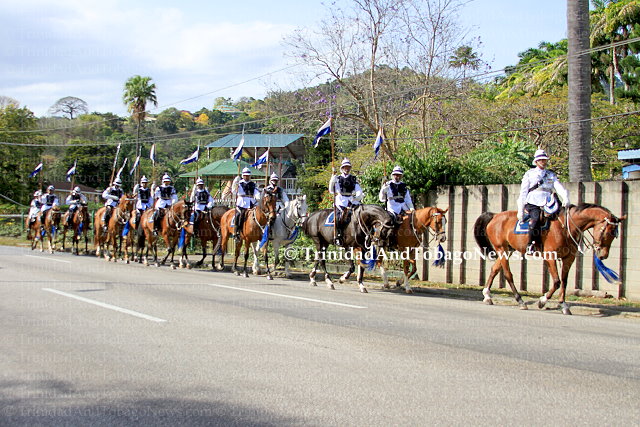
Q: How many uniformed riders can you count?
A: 12